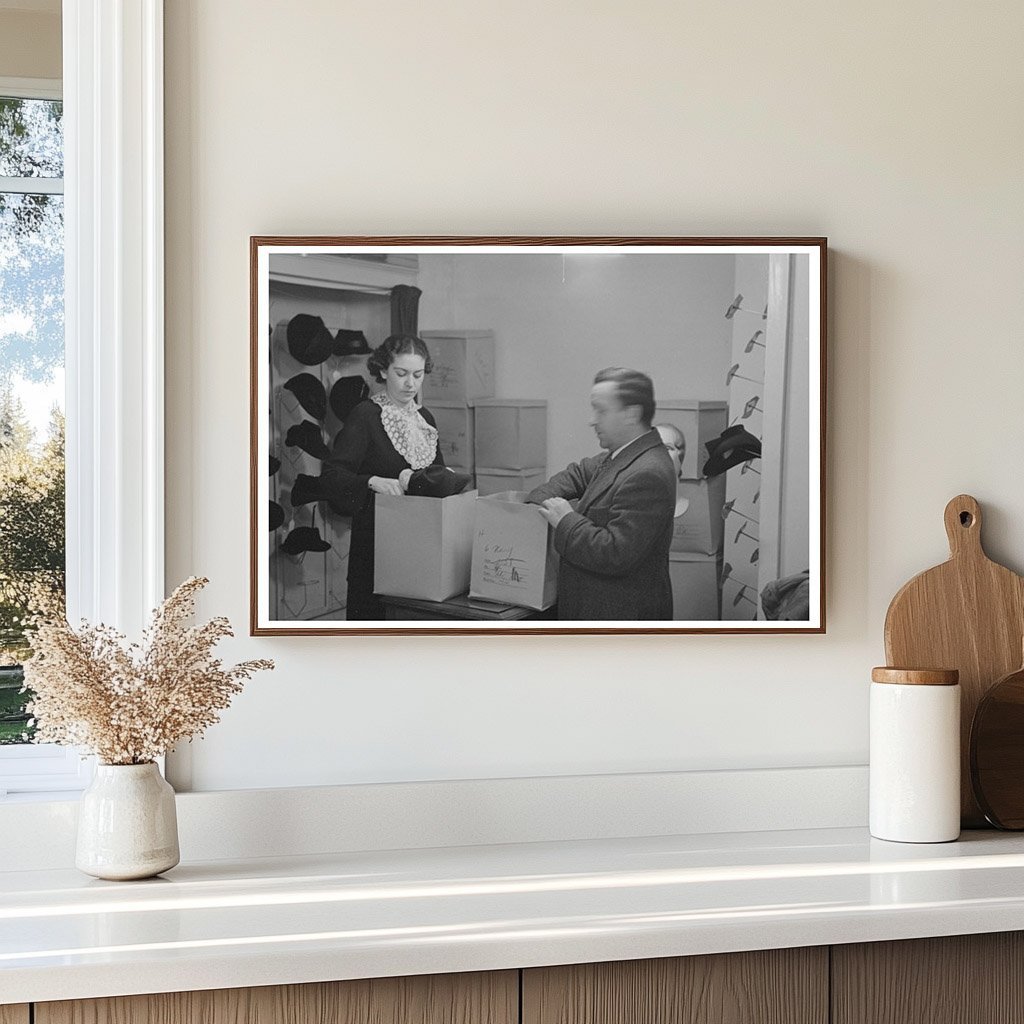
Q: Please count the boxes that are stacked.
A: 7